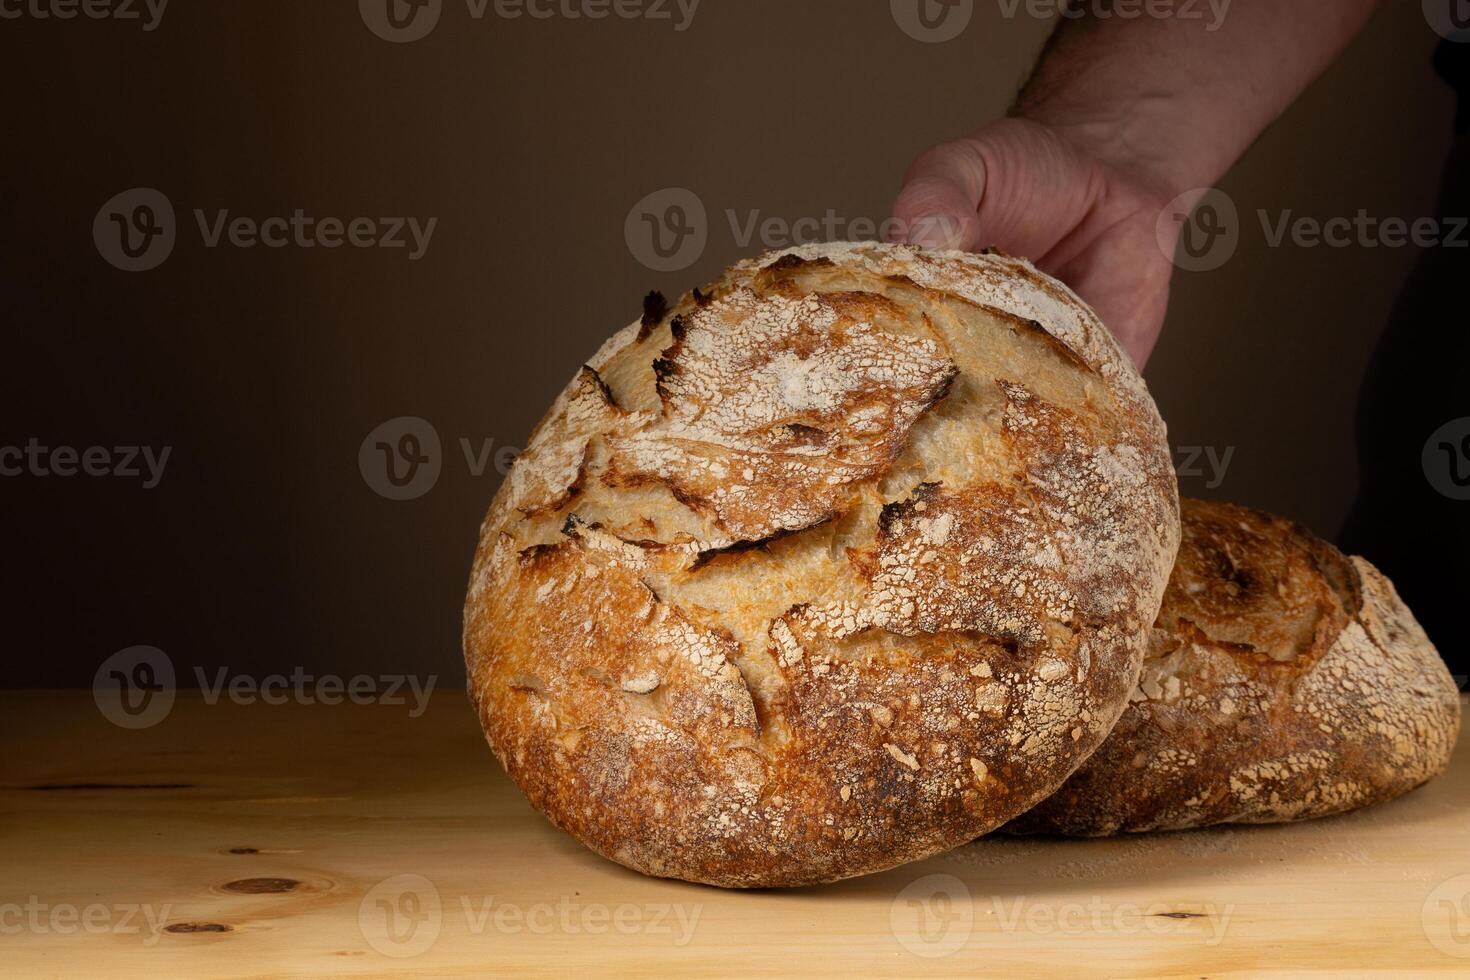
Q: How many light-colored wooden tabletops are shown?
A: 1